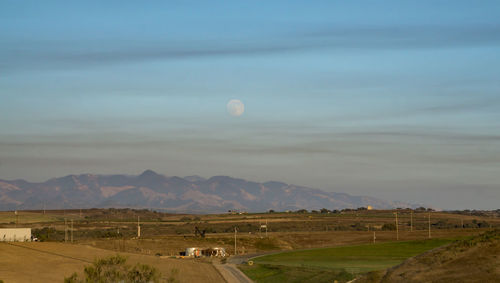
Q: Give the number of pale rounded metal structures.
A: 2